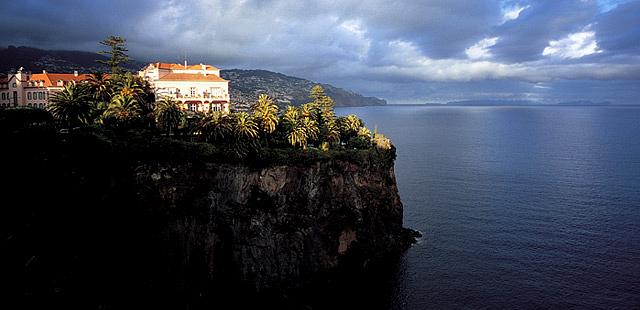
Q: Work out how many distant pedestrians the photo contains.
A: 0